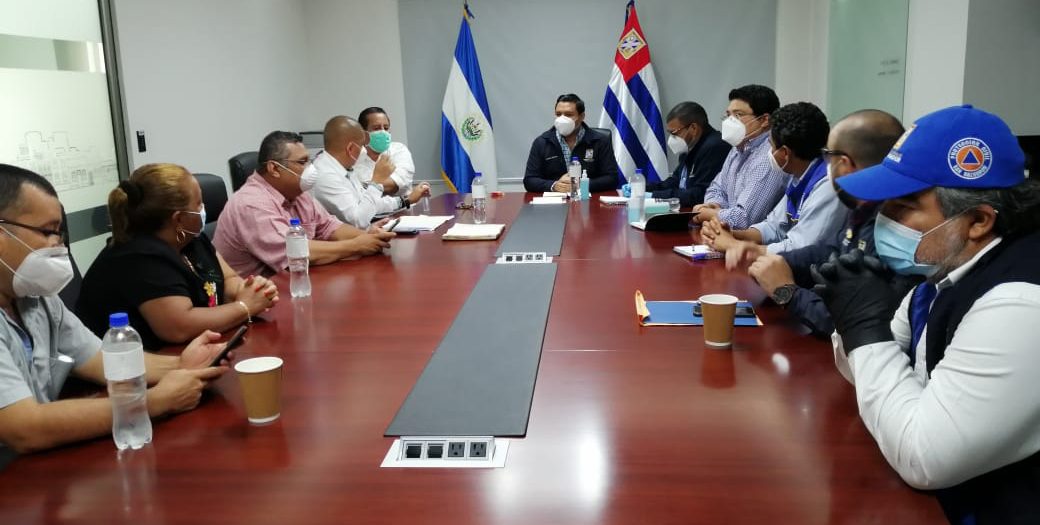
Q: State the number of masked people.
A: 11